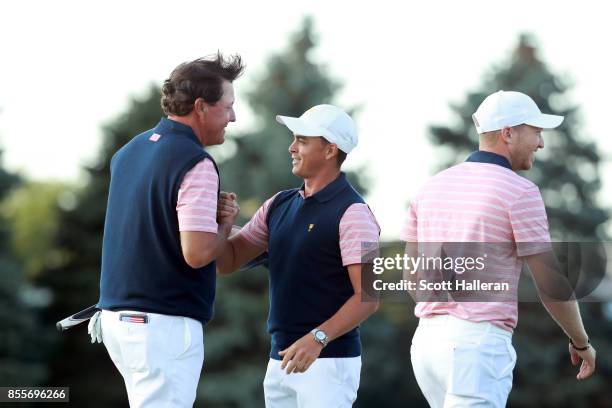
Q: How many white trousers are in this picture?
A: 3